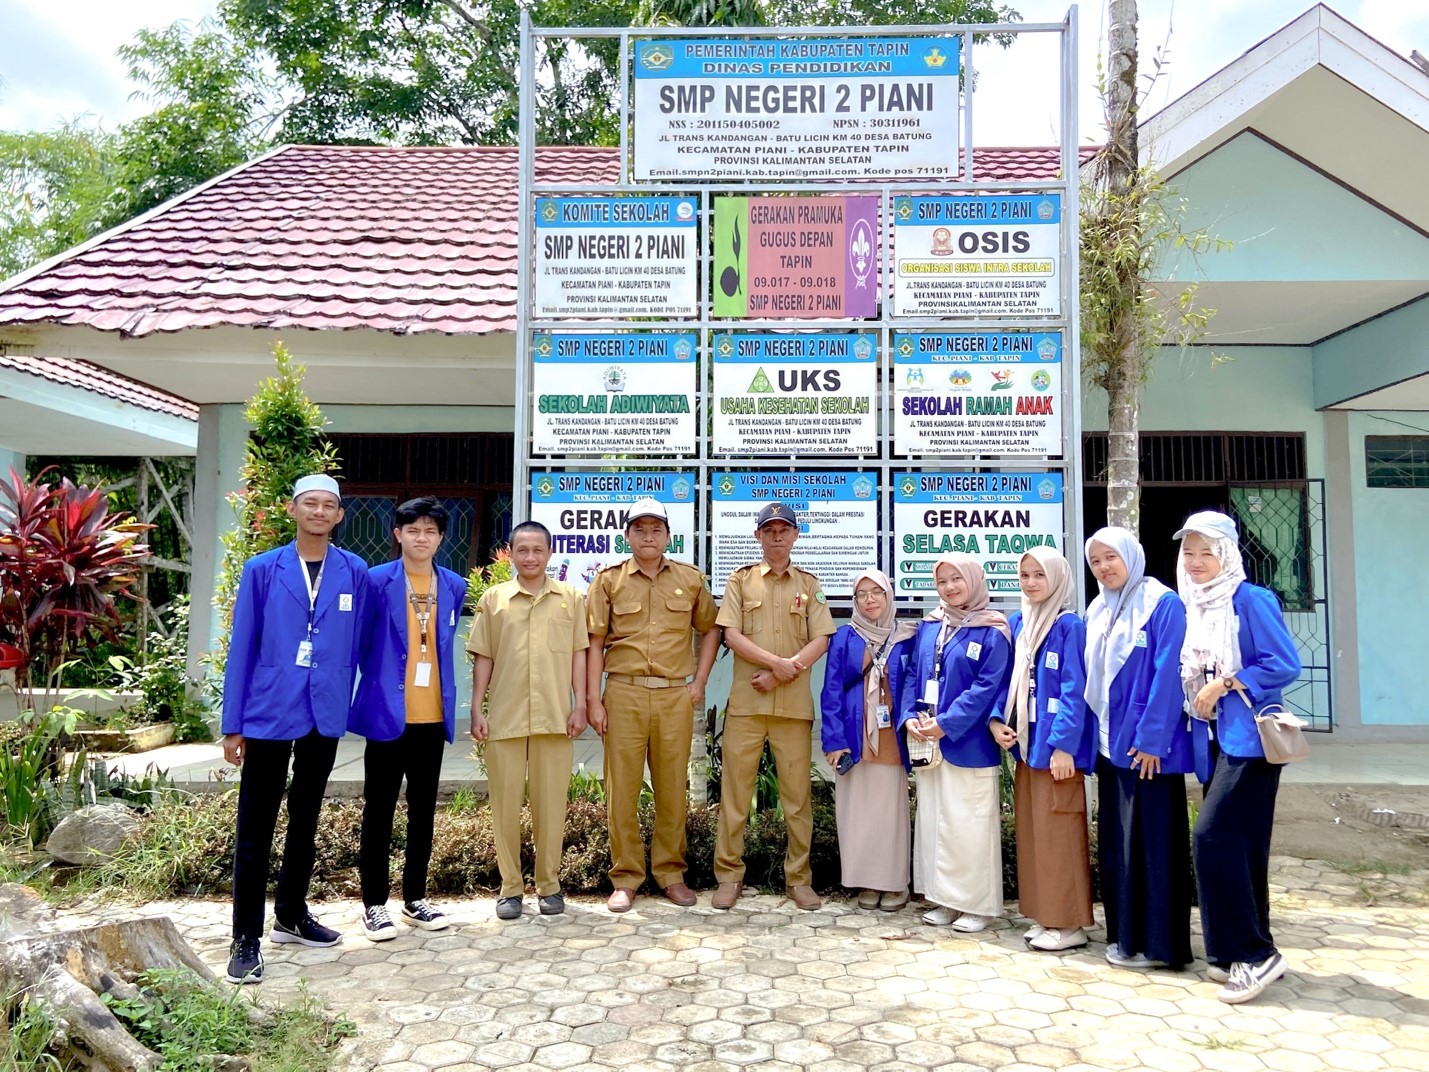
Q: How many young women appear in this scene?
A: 5